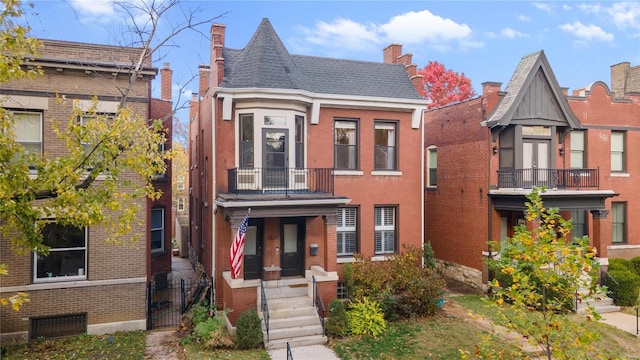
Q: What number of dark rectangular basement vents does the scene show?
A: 1